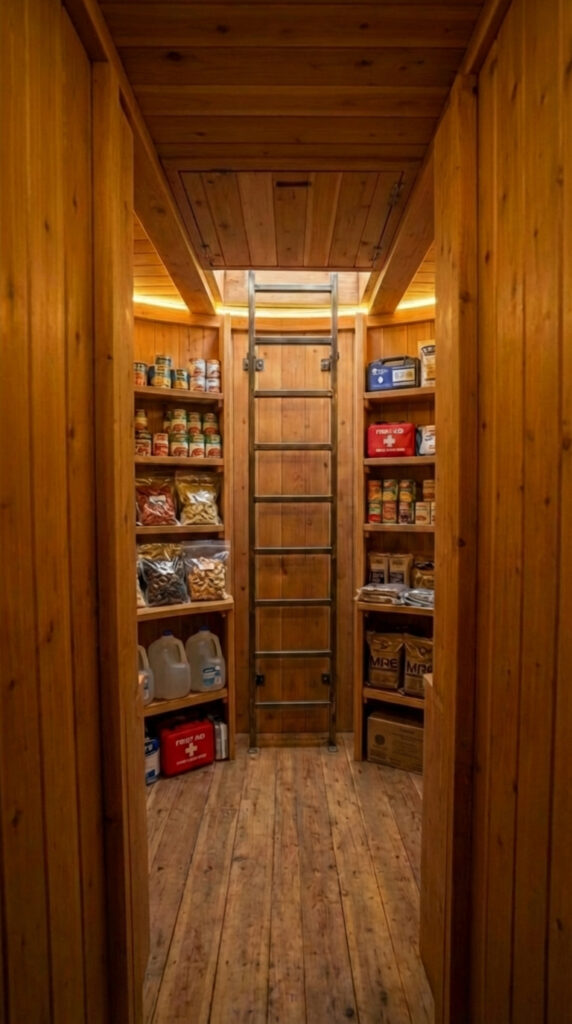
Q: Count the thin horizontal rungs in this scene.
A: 9